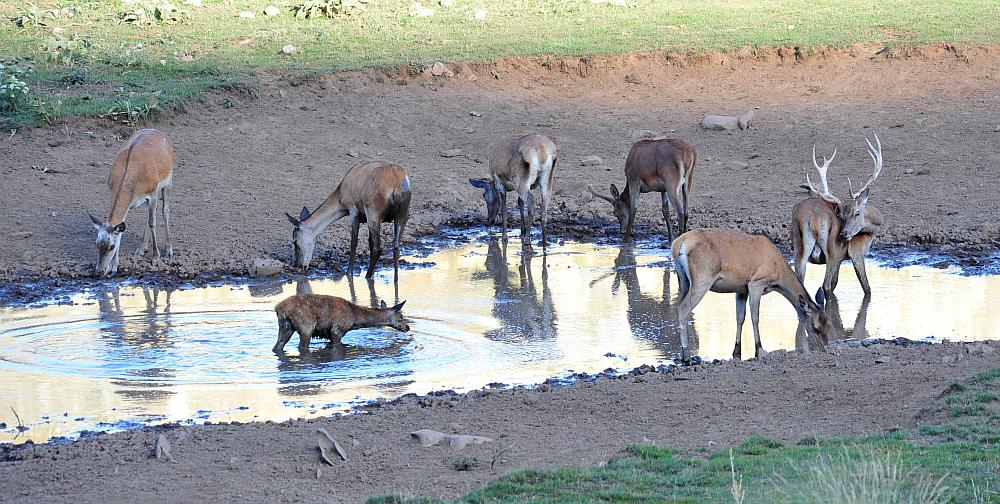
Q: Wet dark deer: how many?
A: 1